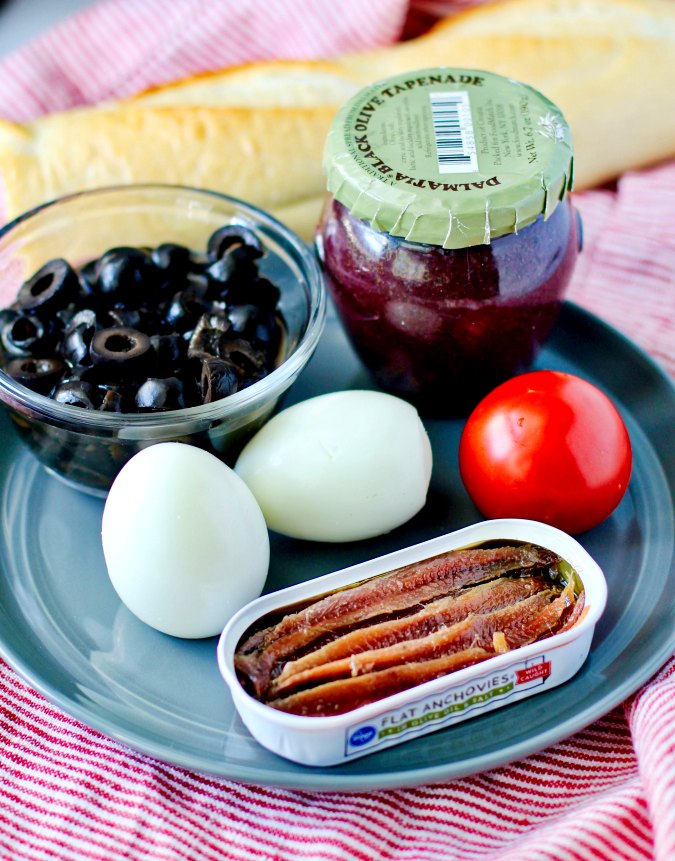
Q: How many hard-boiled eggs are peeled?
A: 2